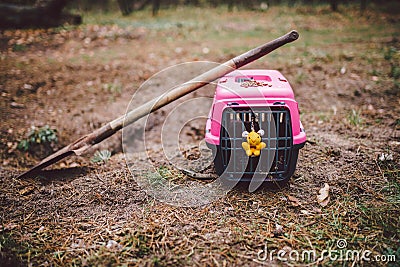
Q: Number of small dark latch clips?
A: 2